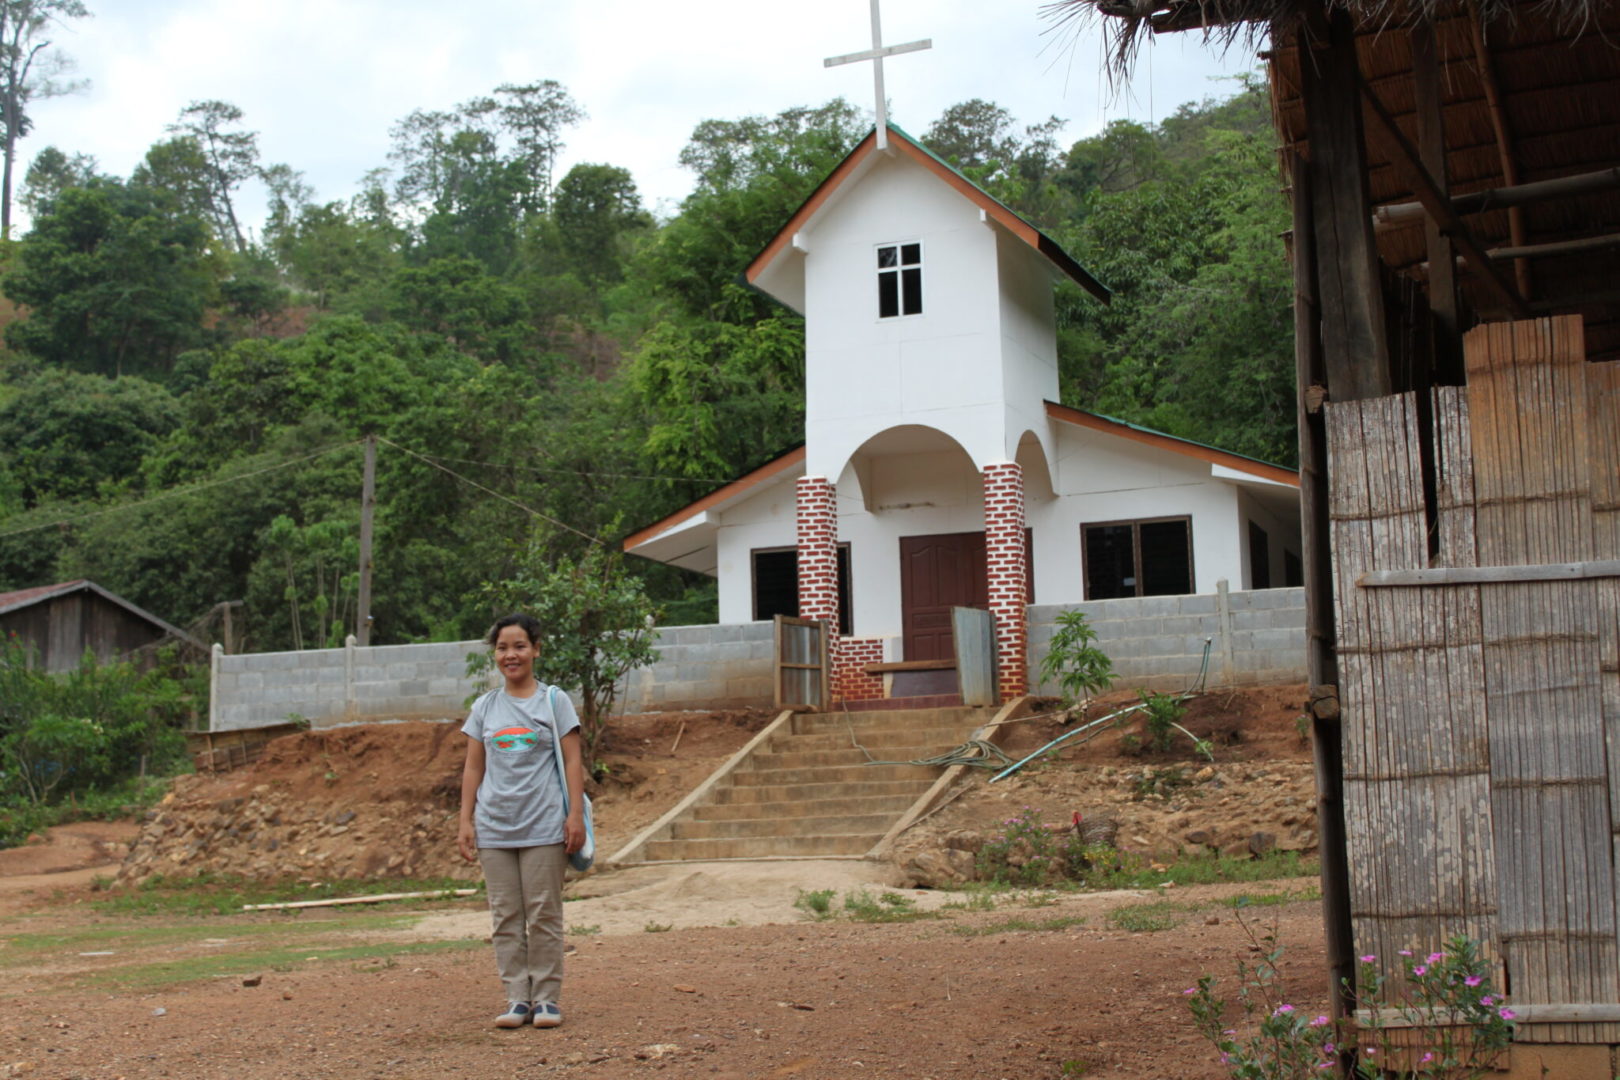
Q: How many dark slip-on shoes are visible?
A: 2